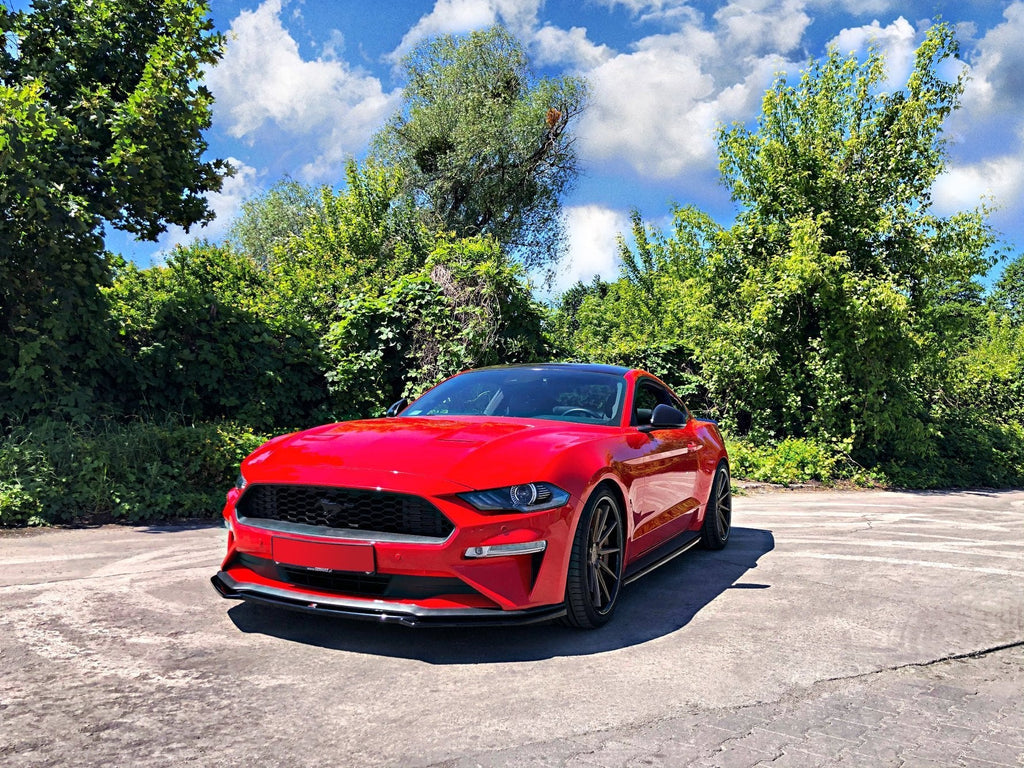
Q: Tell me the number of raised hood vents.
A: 2